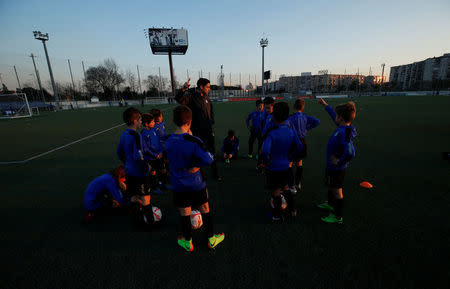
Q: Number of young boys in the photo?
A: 11